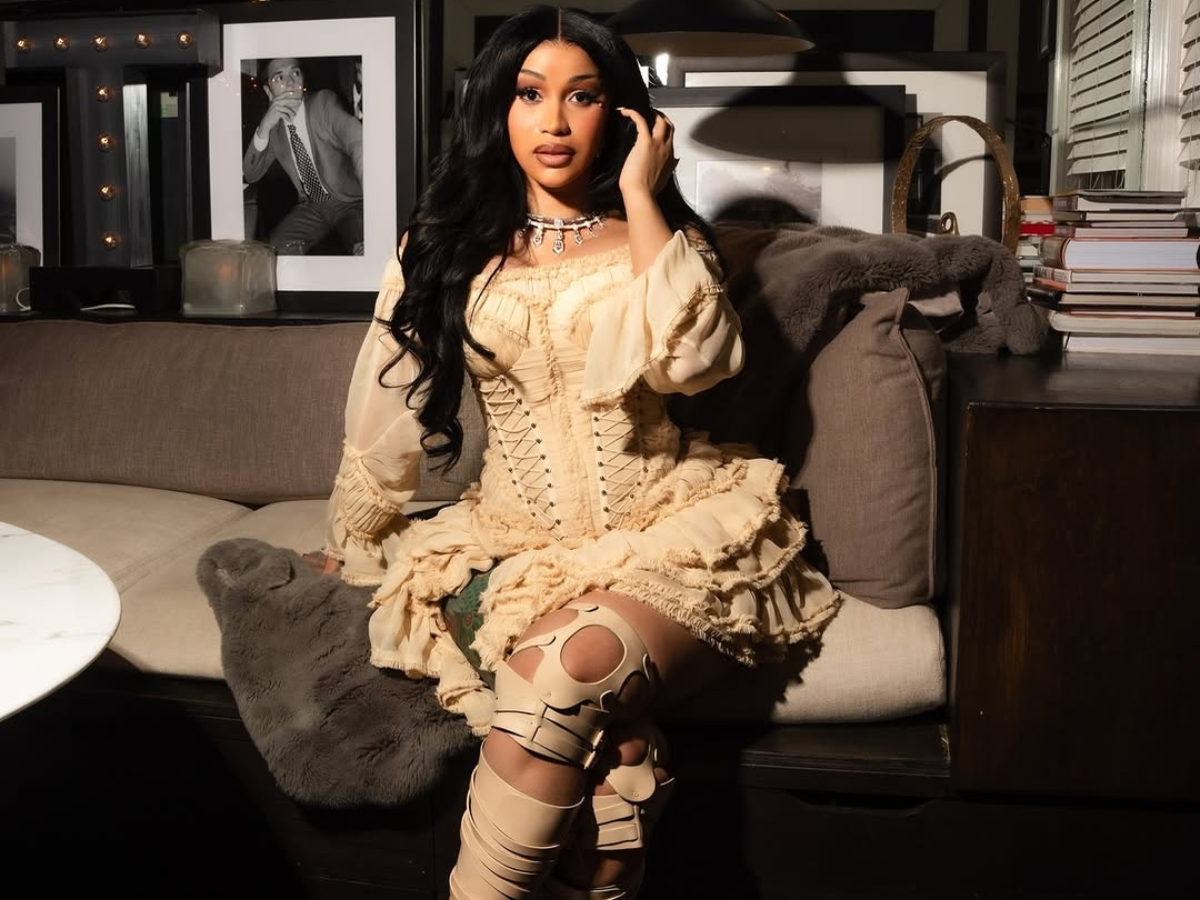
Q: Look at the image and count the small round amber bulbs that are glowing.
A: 9